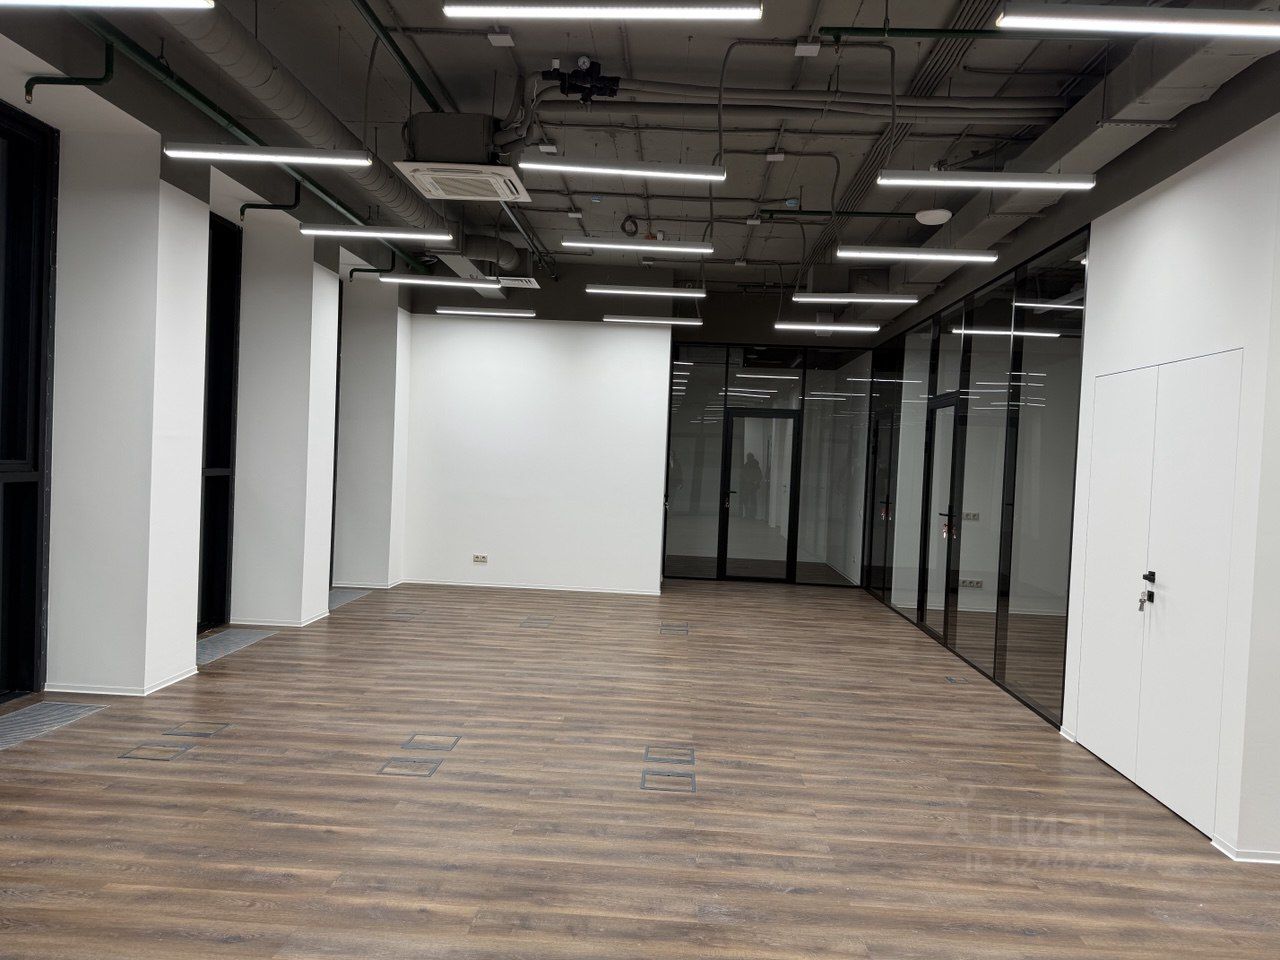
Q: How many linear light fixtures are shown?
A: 15